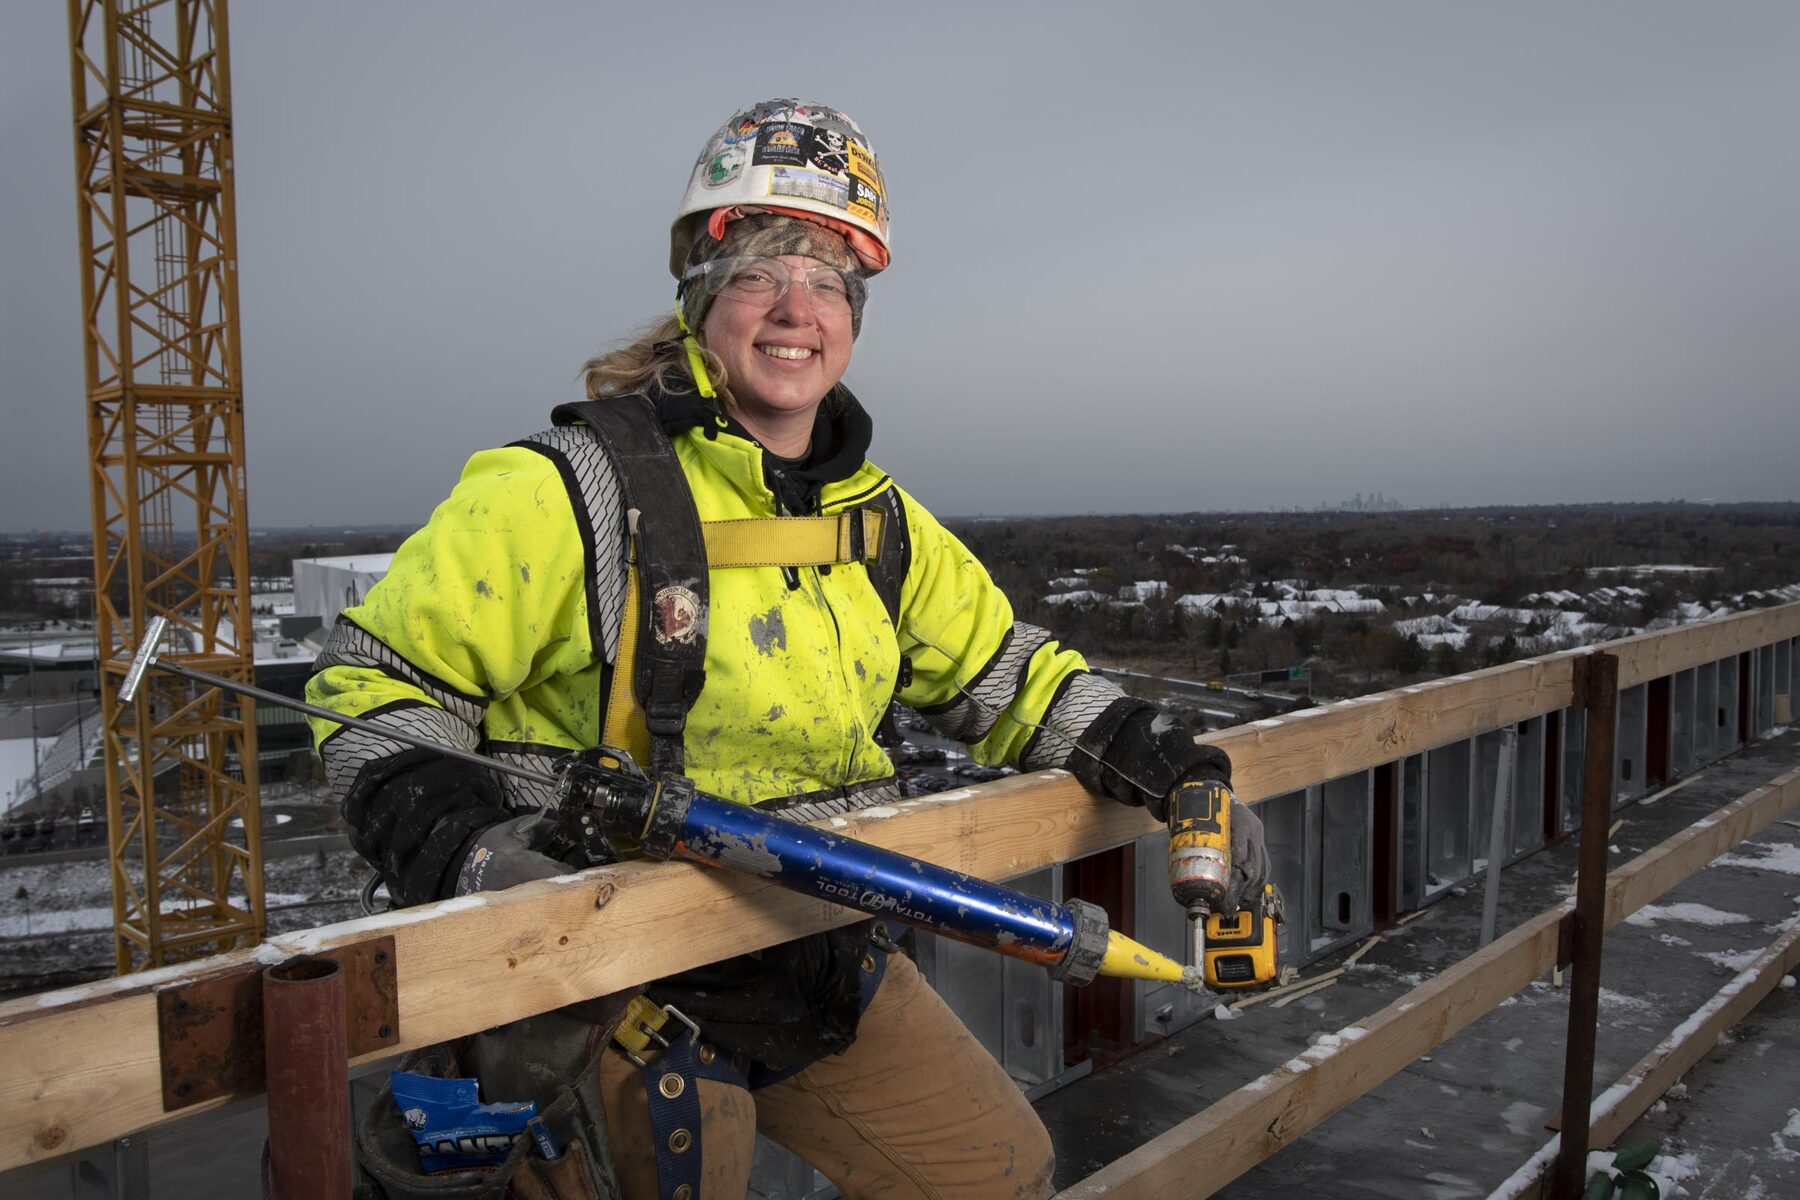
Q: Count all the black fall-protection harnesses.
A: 1